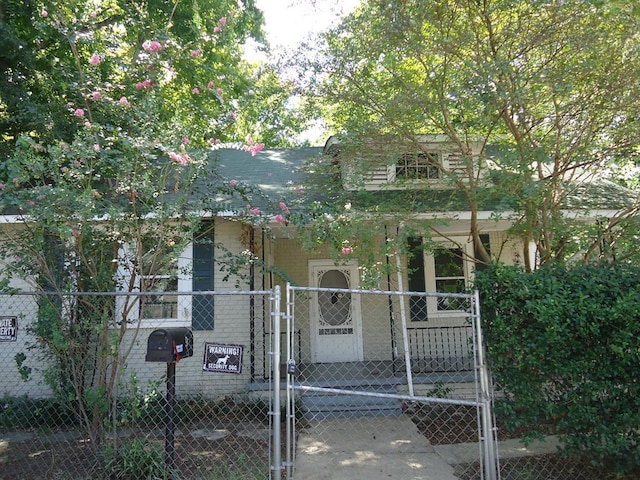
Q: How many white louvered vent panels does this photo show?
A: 2